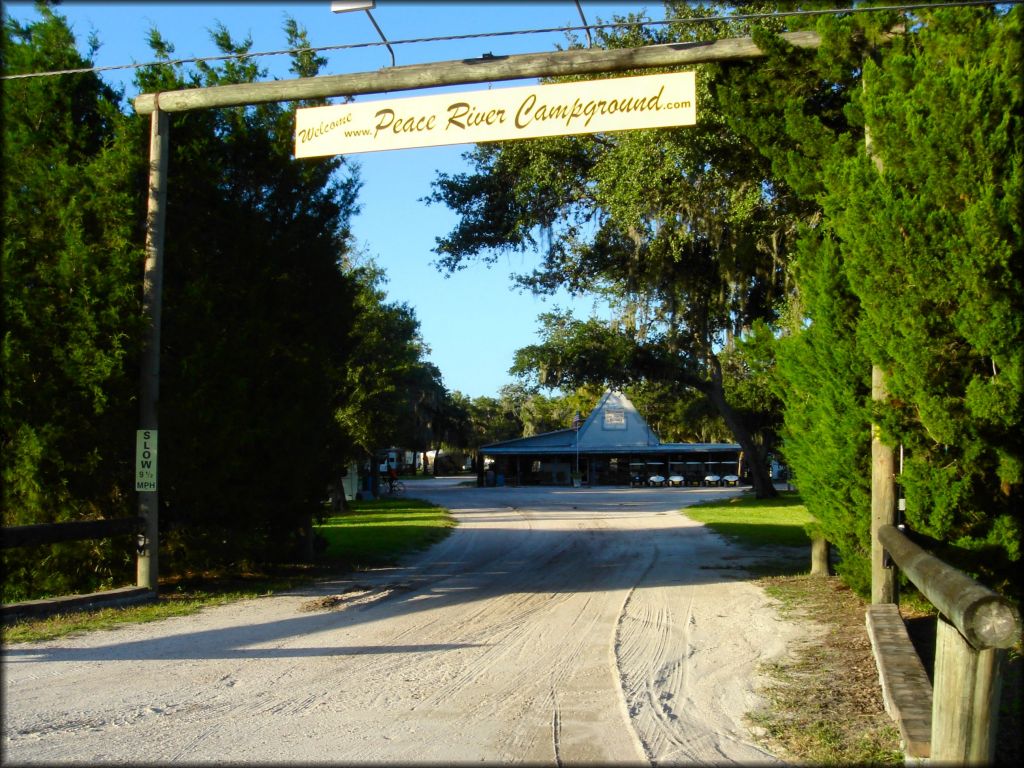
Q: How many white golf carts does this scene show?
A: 4